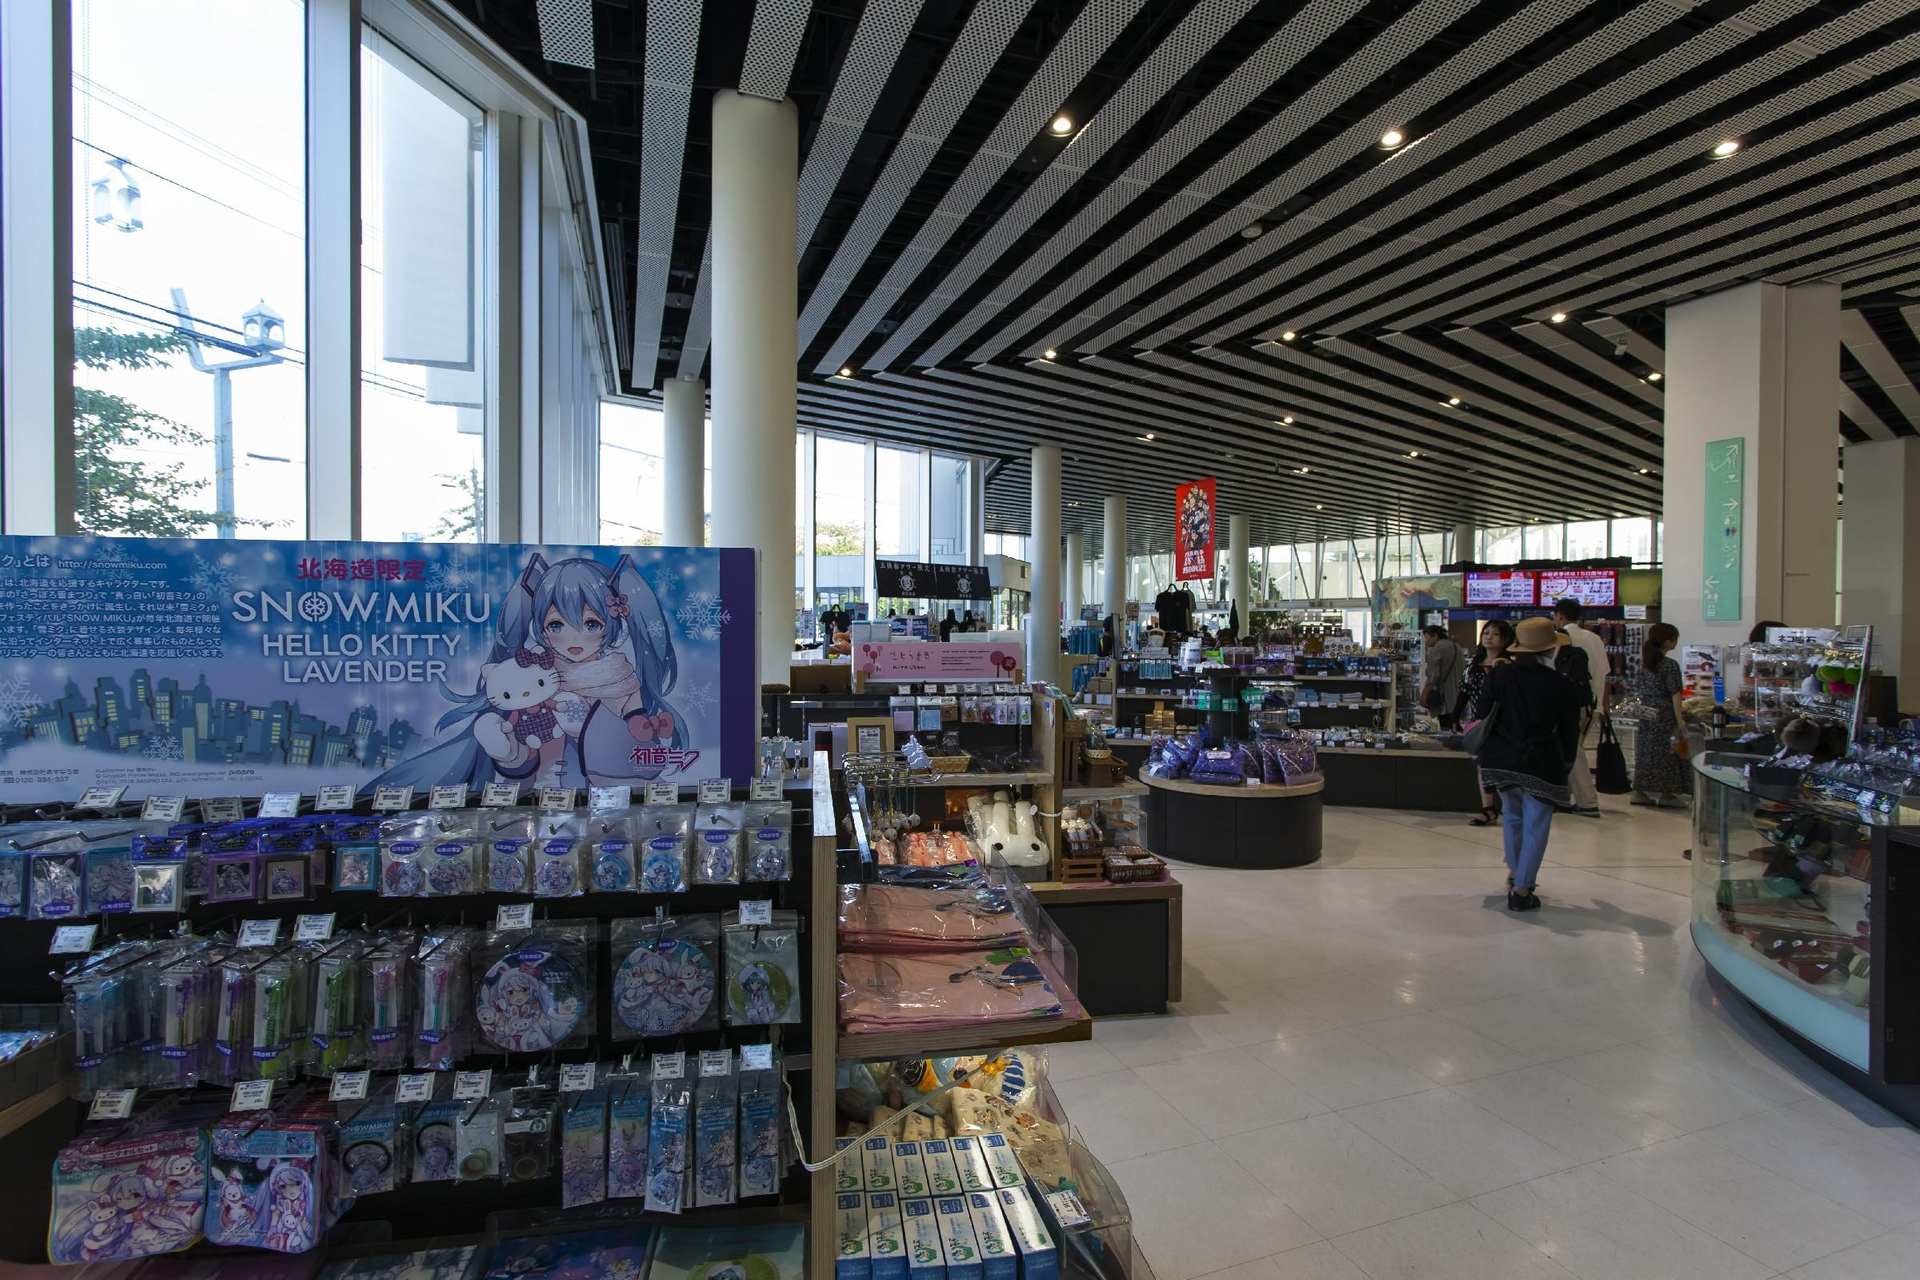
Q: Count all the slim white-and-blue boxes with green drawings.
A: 12